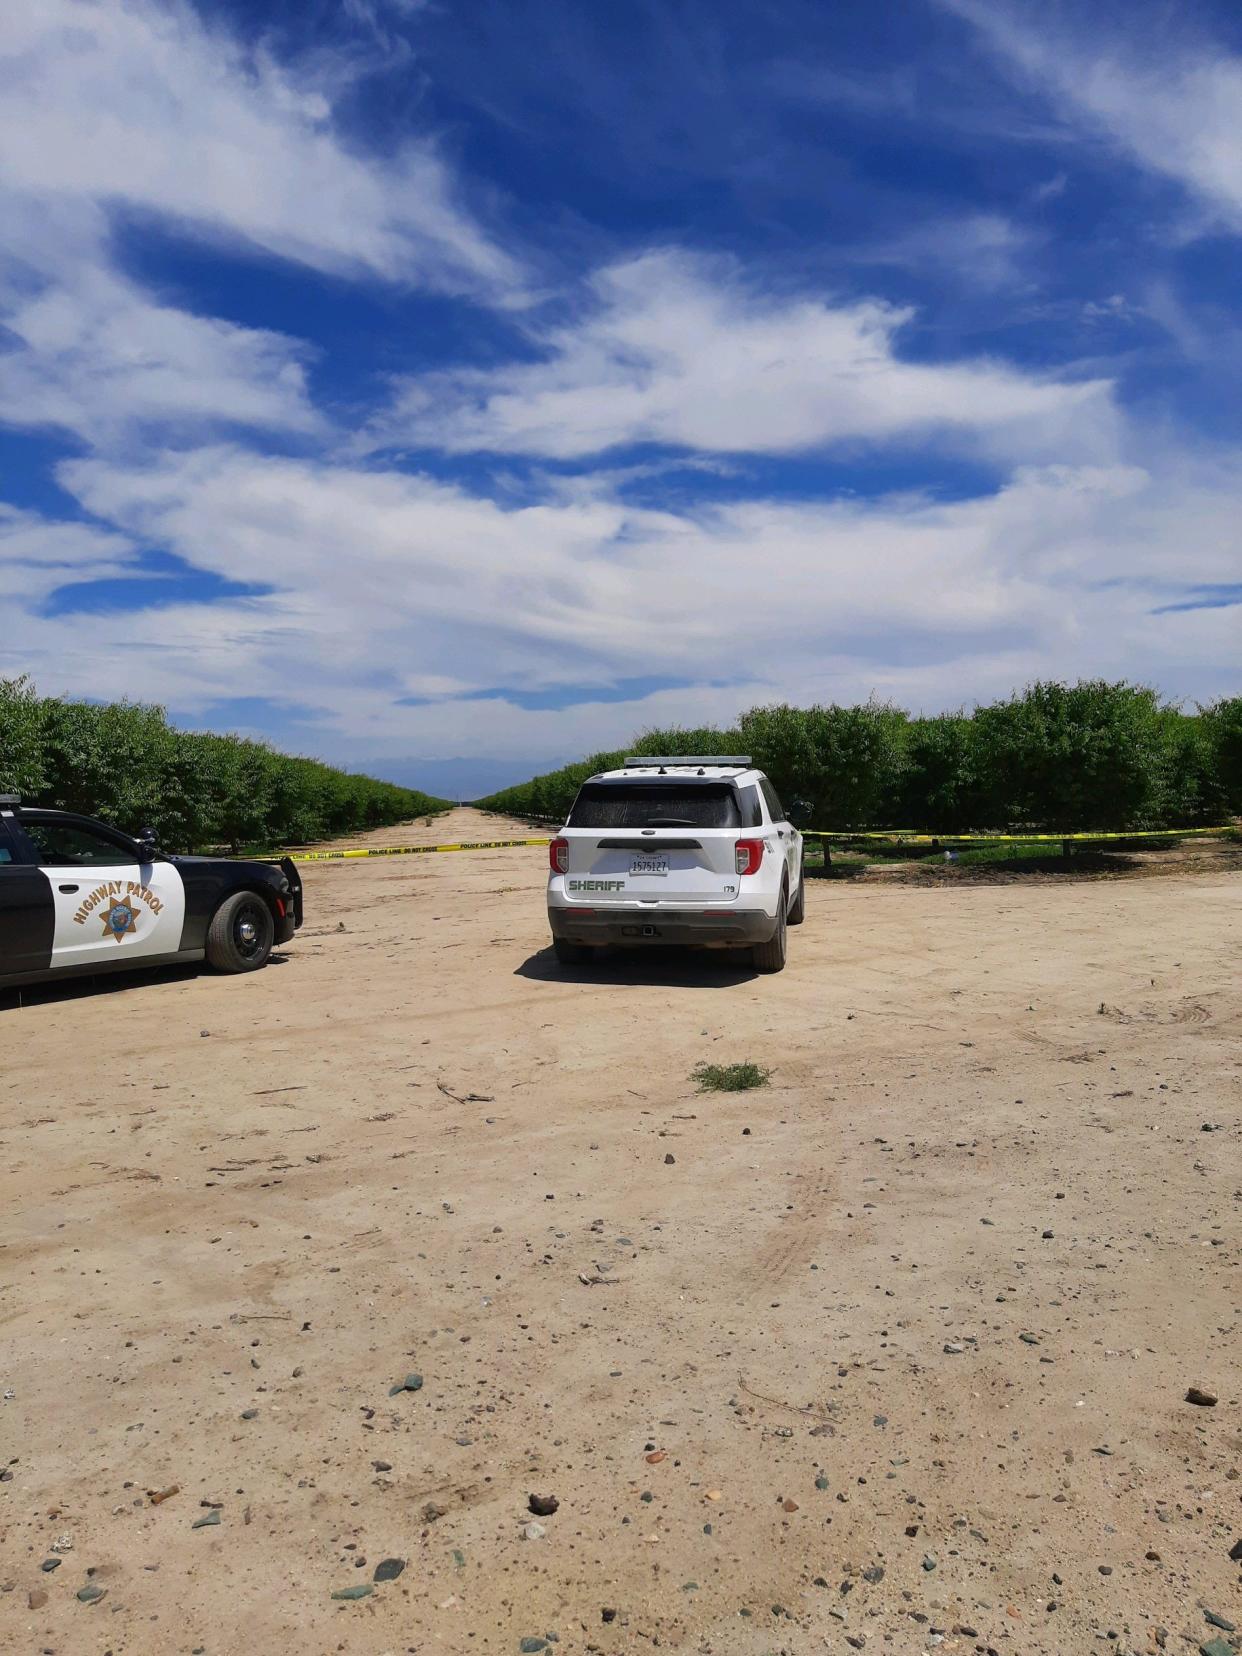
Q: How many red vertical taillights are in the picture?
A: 2